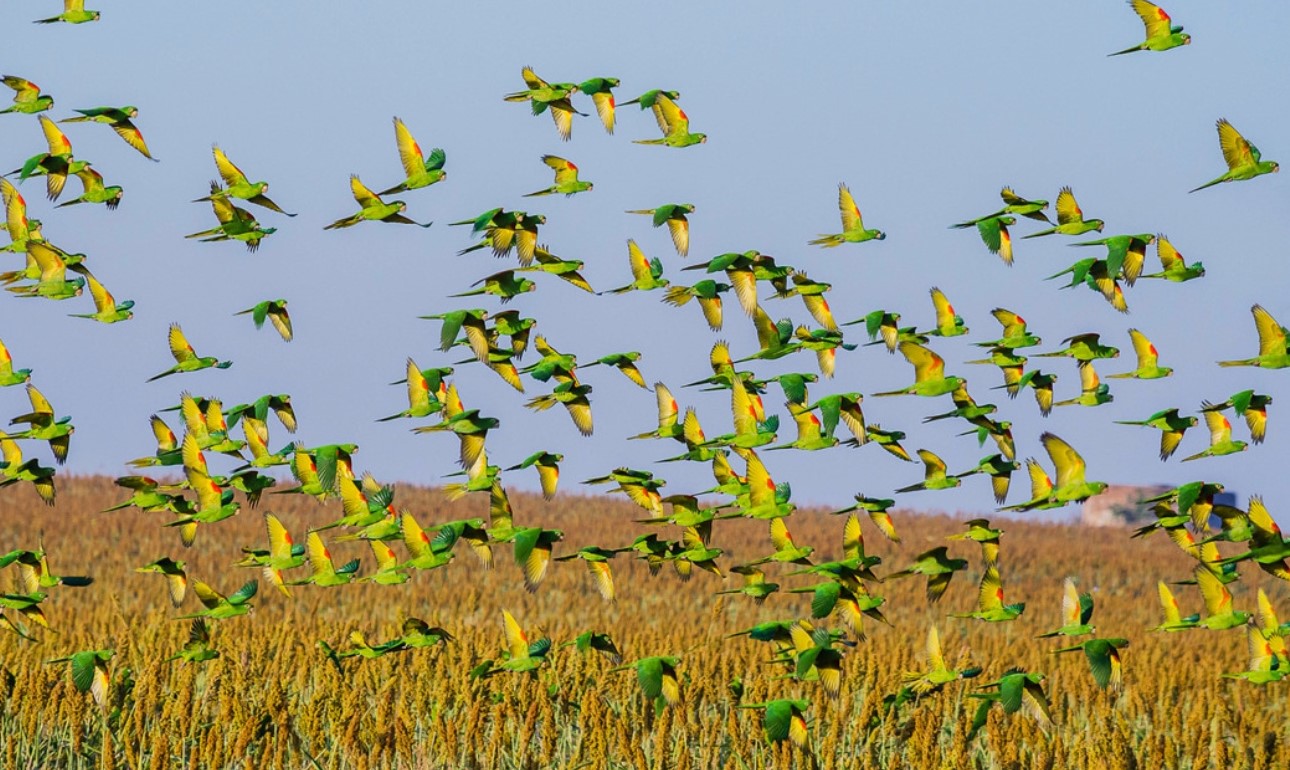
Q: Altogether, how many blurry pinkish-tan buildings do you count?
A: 1